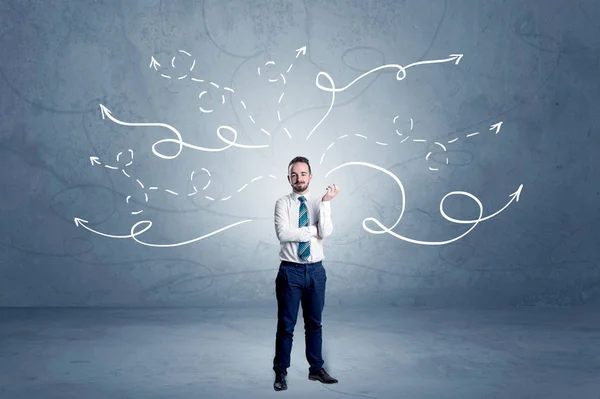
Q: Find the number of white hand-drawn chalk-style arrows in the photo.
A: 8